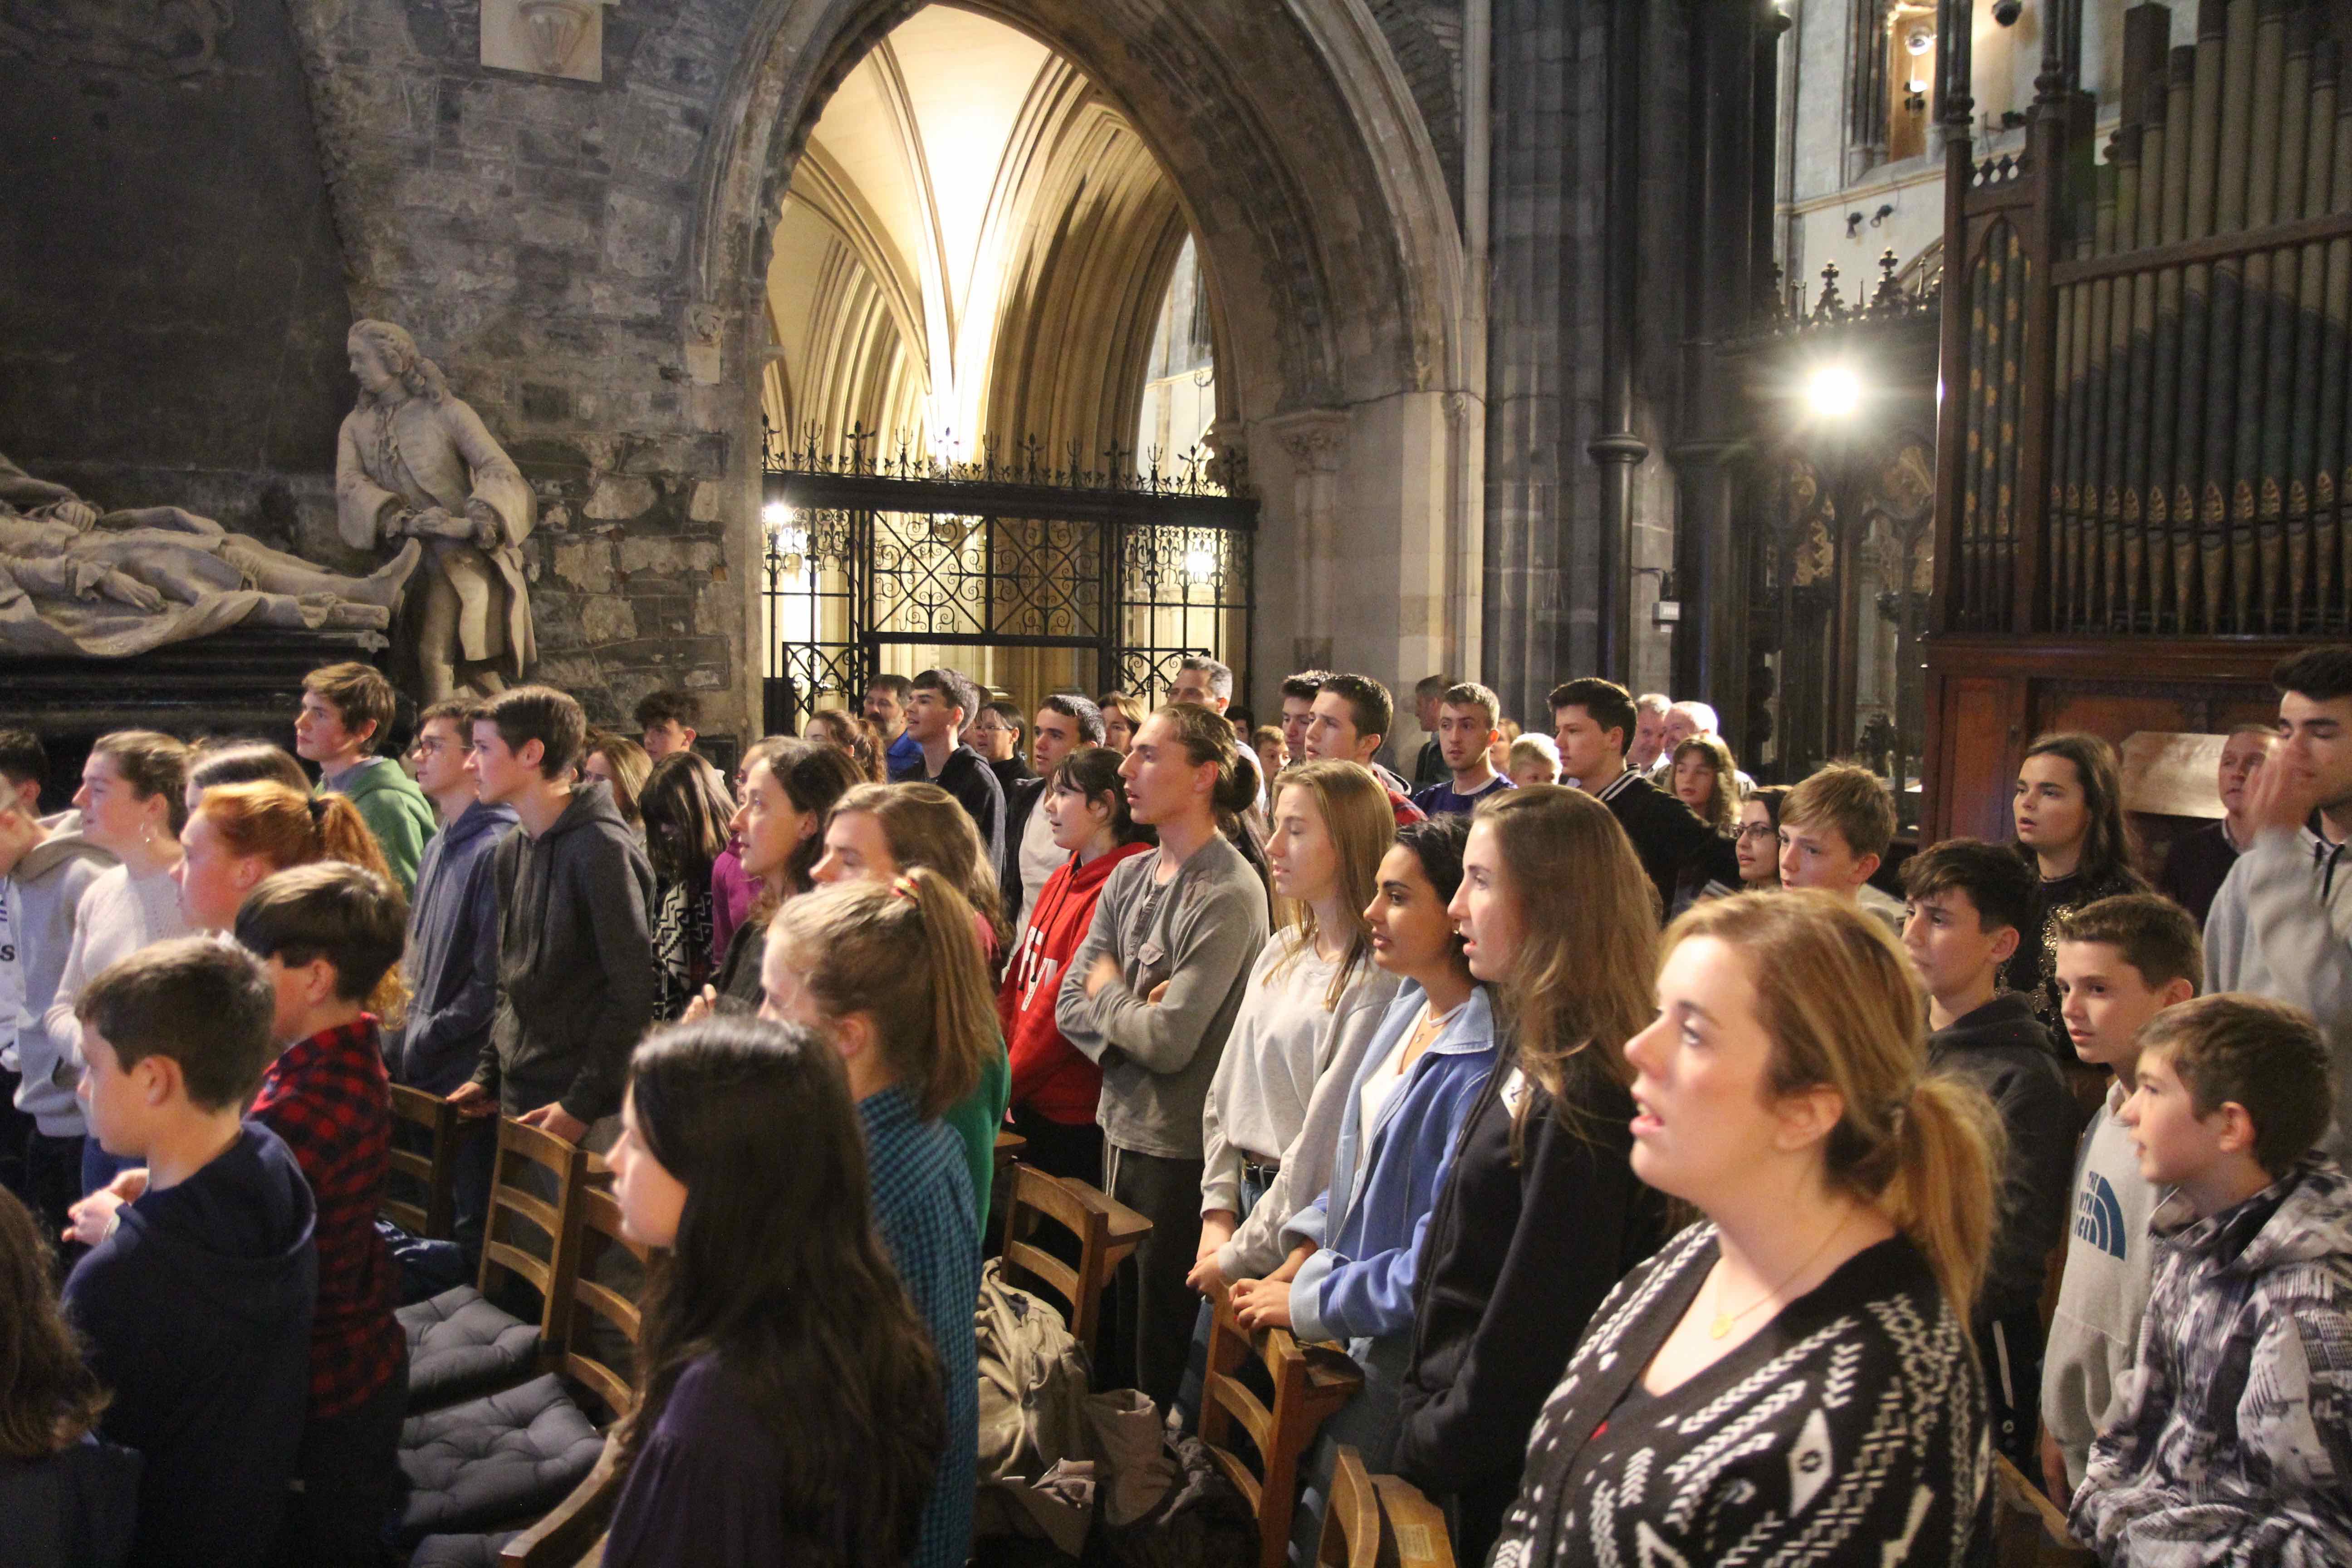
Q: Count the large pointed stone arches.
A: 1